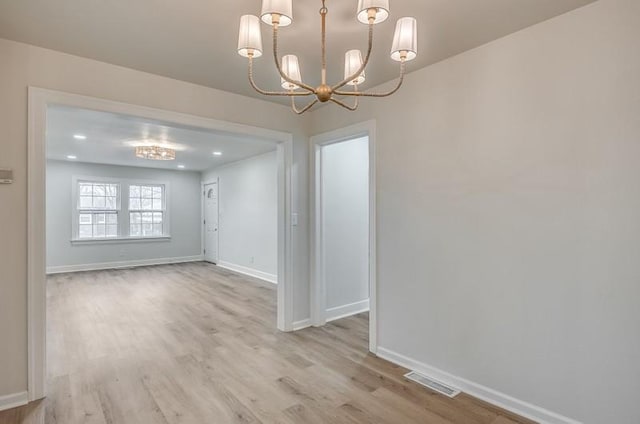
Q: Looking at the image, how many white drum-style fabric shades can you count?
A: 6